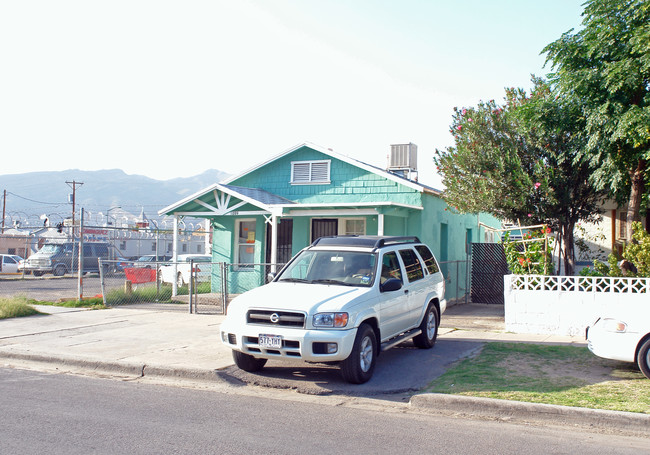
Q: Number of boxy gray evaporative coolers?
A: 1